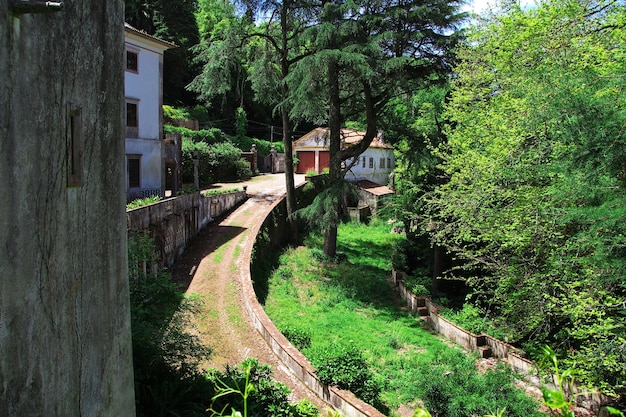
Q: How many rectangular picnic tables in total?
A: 0